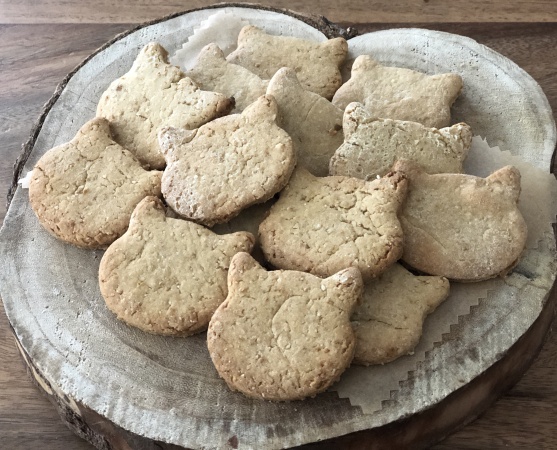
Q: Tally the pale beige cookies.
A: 13